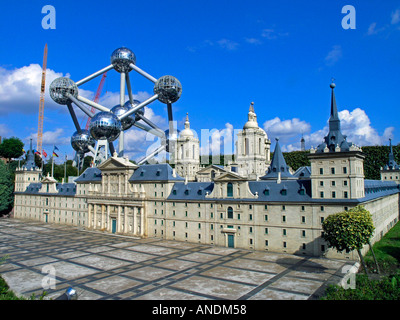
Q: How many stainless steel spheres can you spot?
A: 8